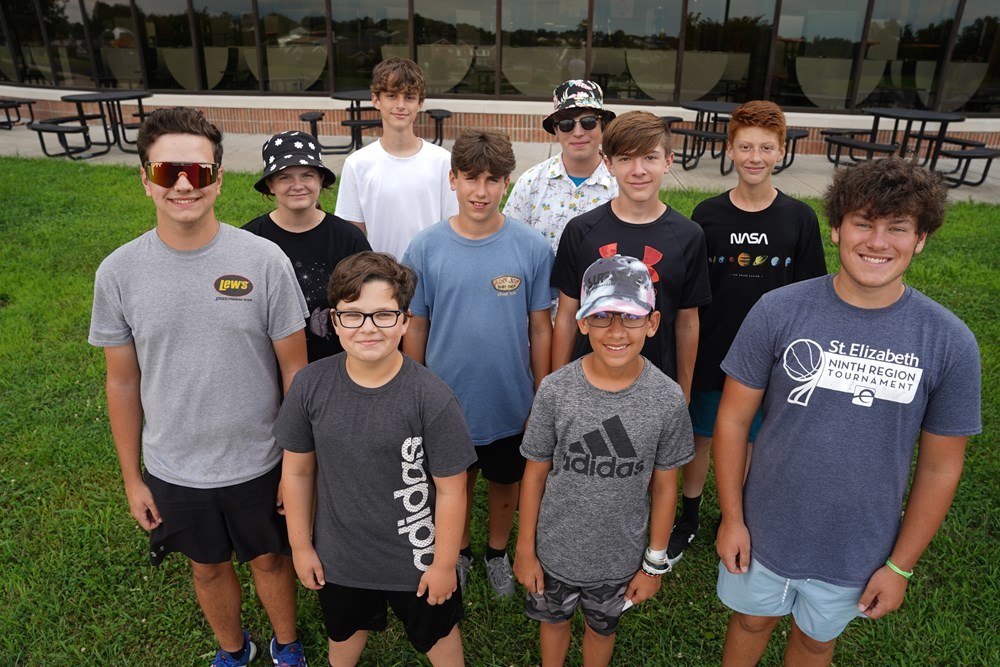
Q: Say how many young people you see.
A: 10